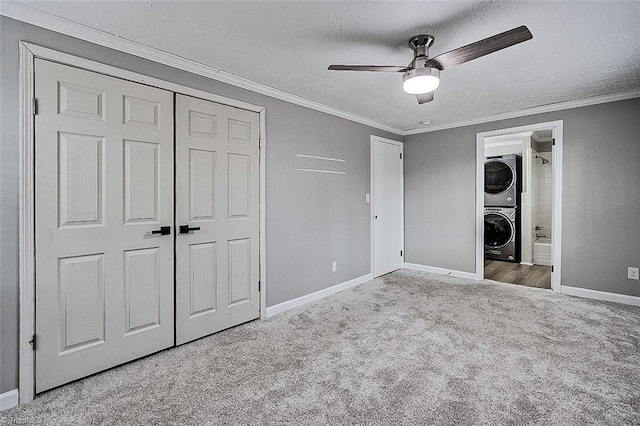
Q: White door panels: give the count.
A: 12